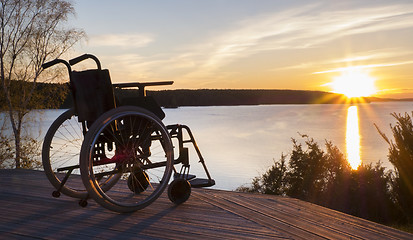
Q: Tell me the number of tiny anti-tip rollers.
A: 2